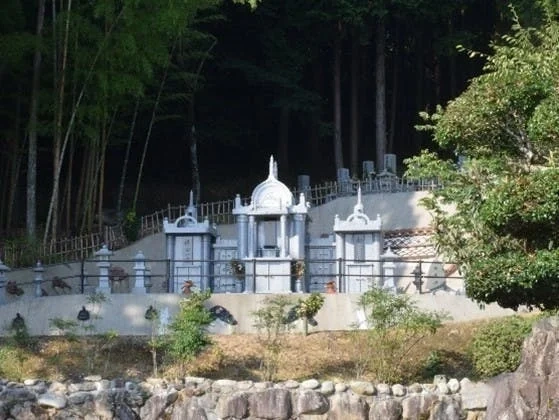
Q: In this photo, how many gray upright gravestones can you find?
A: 4